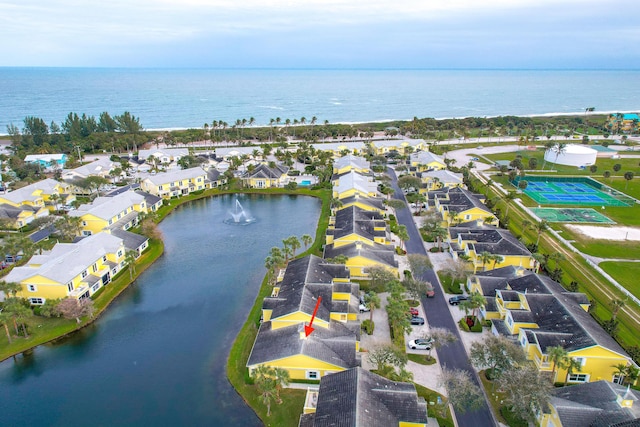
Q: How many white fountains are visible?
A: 1